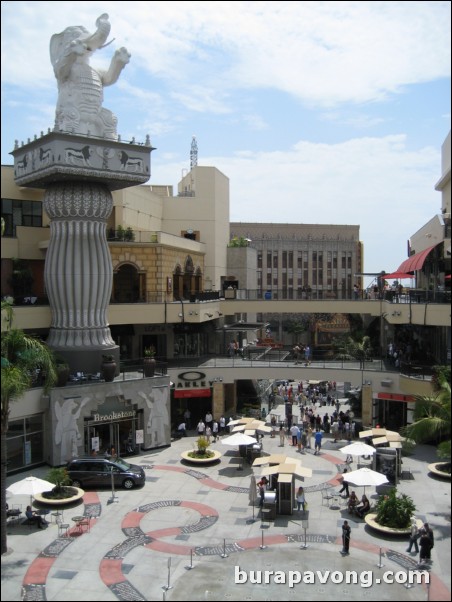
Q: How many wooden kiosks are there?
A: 3